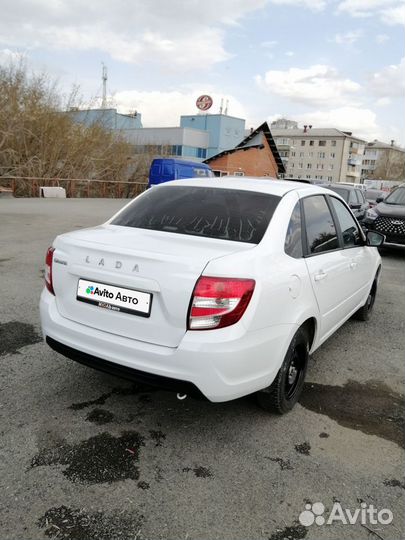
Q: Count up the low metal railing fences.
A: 1